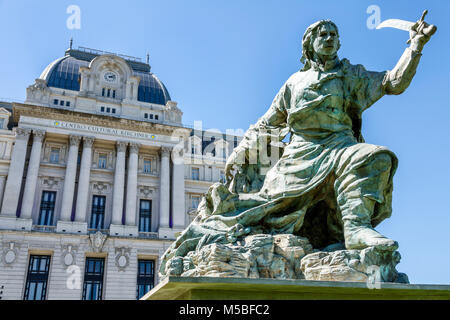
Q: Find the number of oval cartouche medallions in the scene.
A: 3